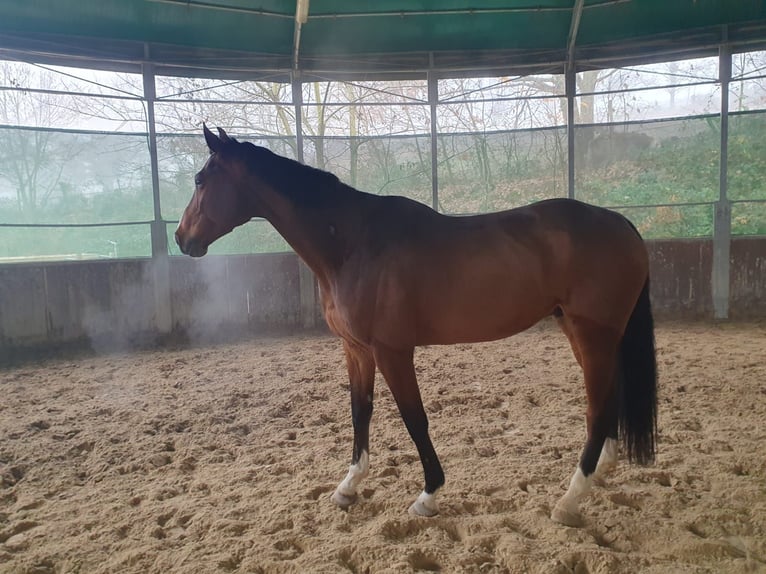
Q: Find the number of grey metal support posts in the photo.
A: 5